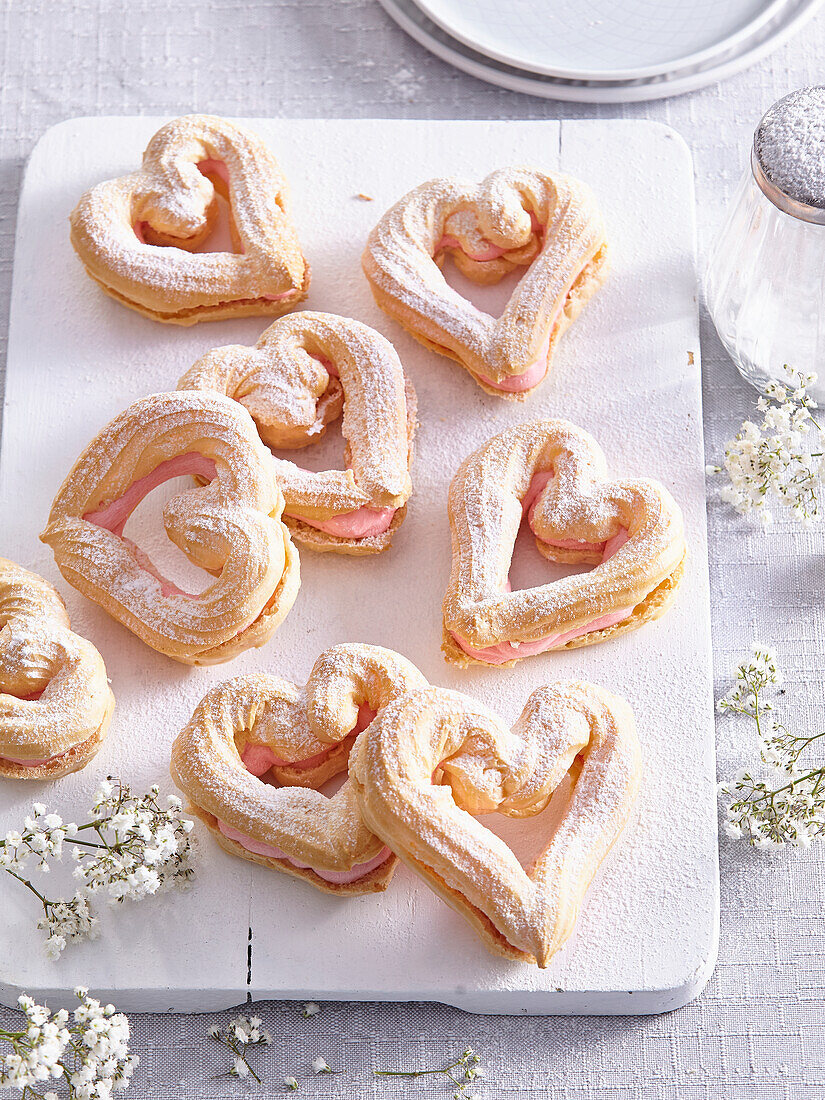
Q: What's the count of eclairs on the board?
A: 8